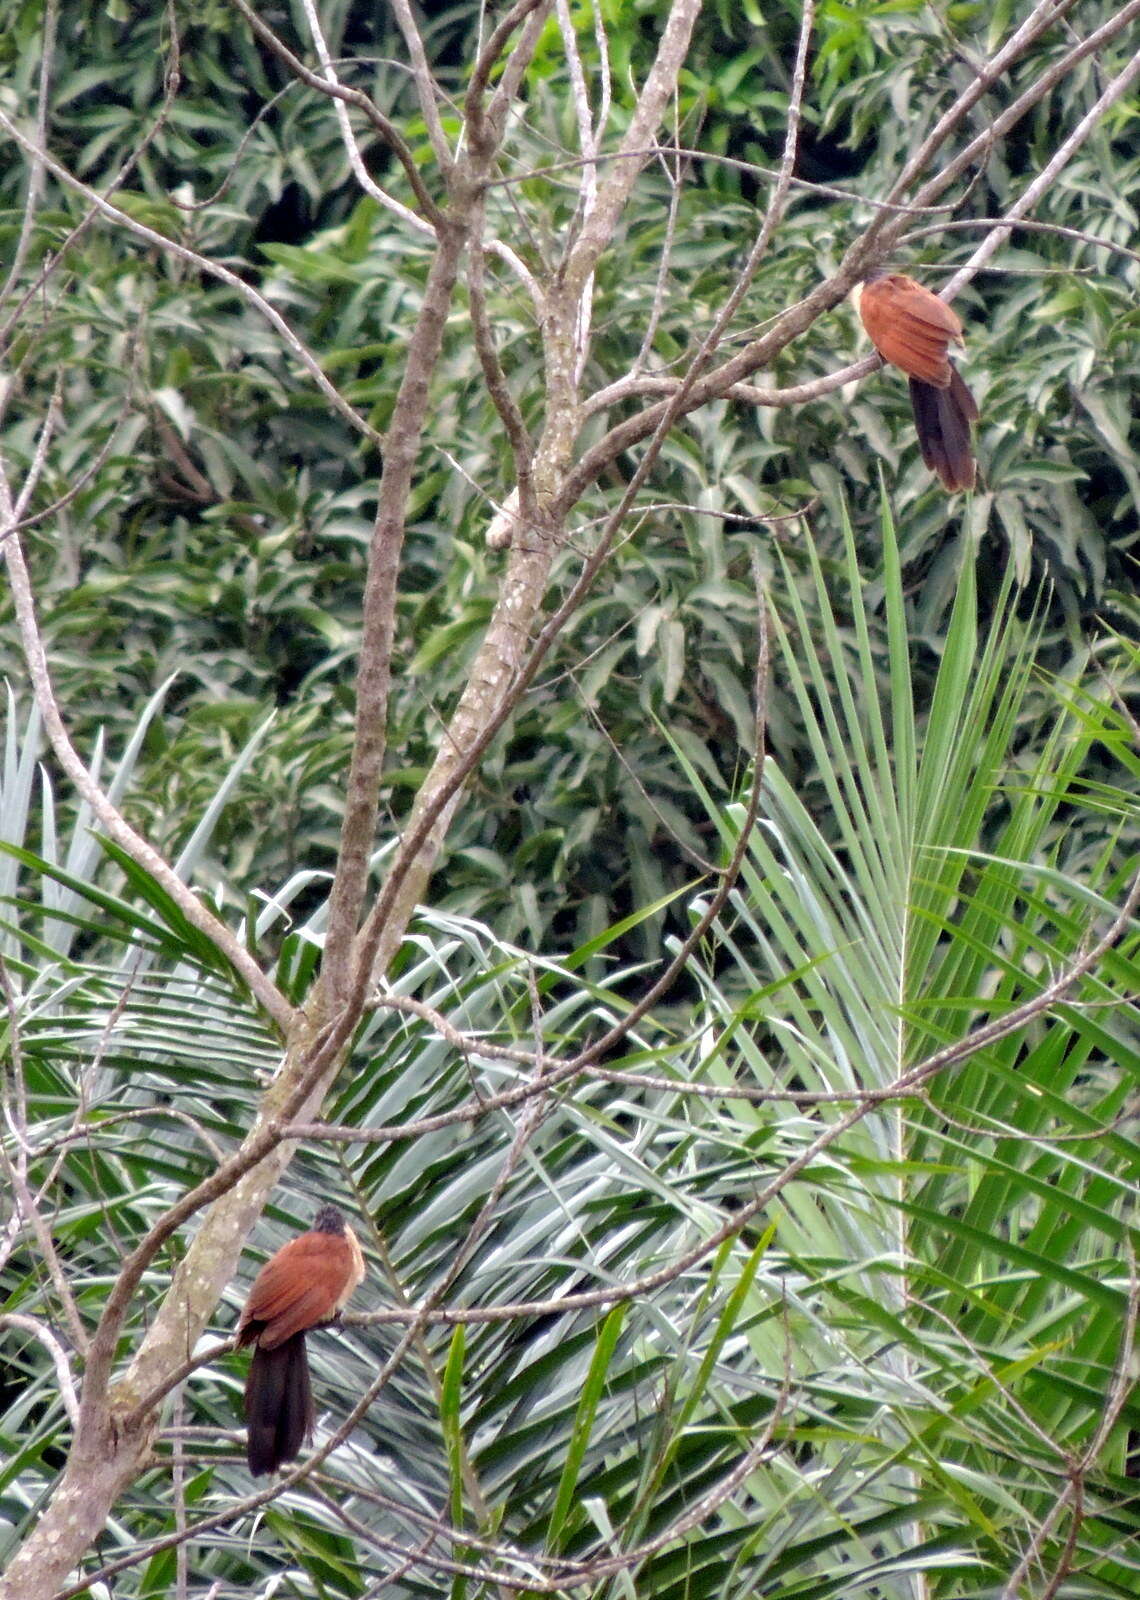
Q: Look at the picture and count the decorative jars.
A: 0